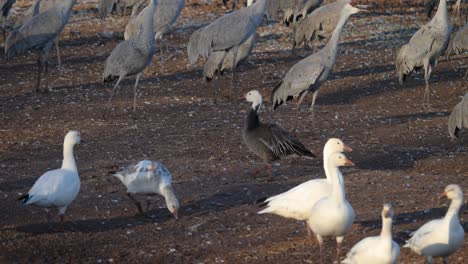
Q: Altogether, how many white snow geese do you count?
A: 6